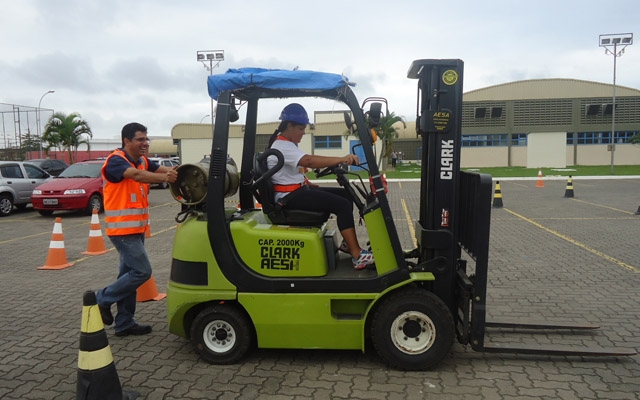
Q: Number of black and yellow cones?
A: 3